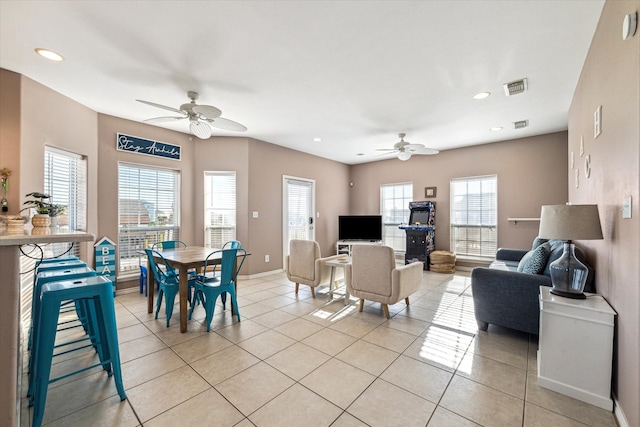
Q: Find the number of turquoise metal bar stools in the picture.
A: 4